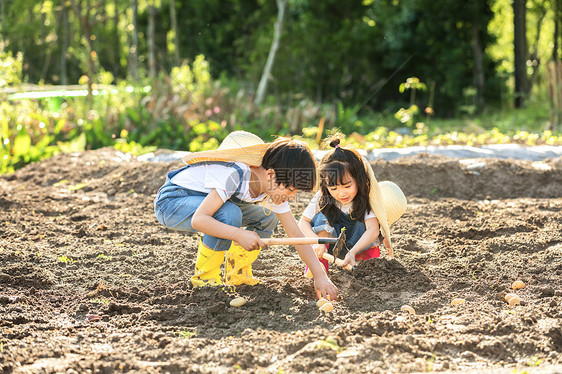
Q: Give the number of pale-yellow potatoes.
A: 8